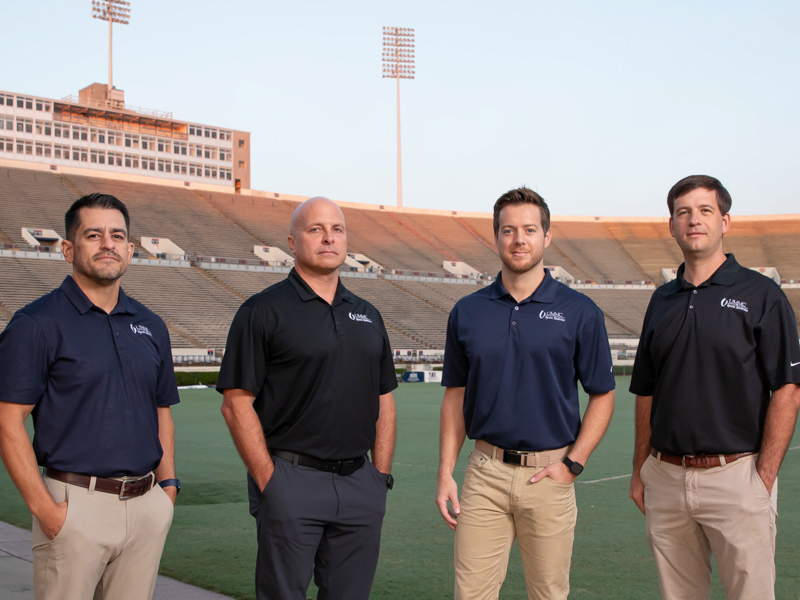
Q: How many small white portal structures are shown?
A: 8